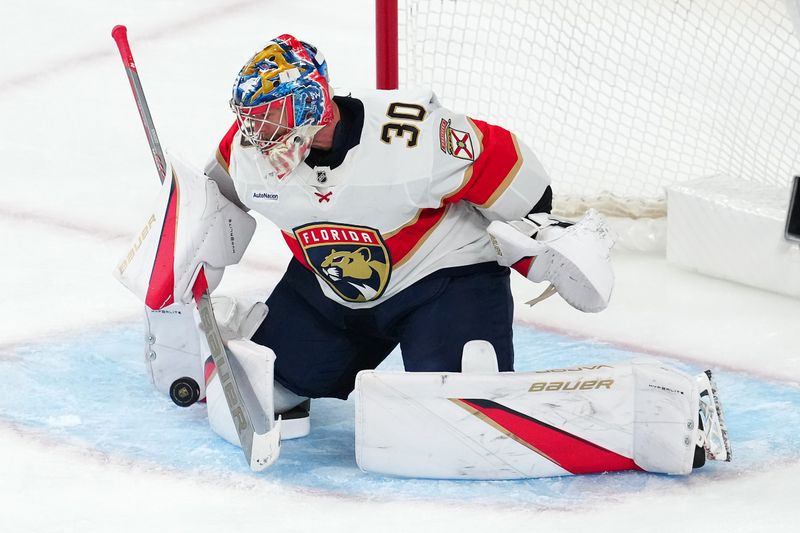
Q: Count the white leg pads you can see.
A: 2